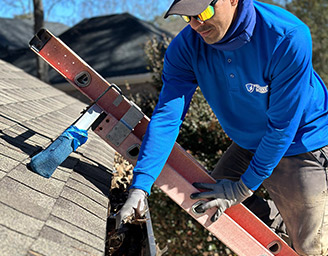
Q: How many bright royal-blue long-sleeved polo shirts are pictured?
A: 1